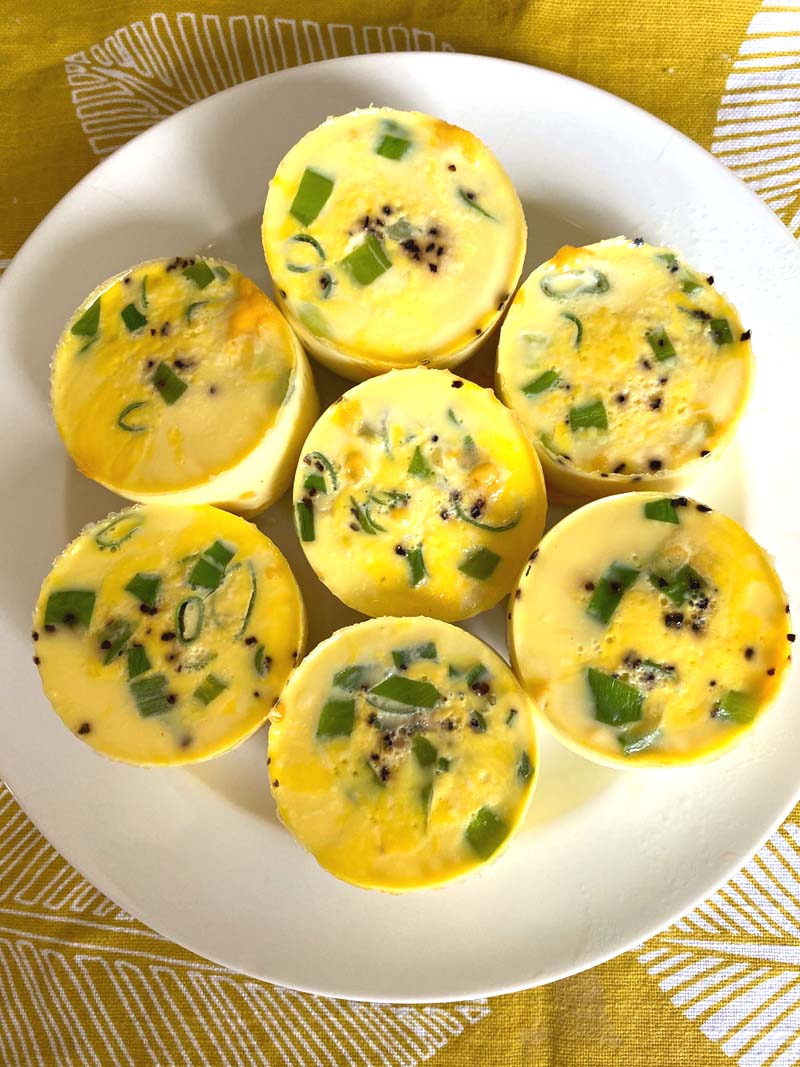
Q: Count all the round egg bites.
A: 7